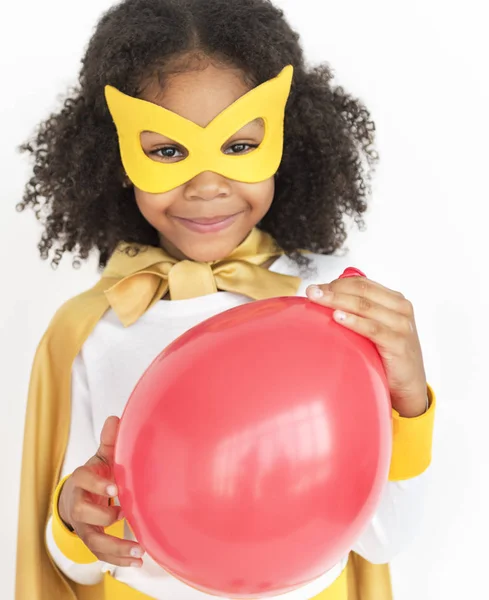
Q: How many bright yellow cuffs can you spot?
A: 2